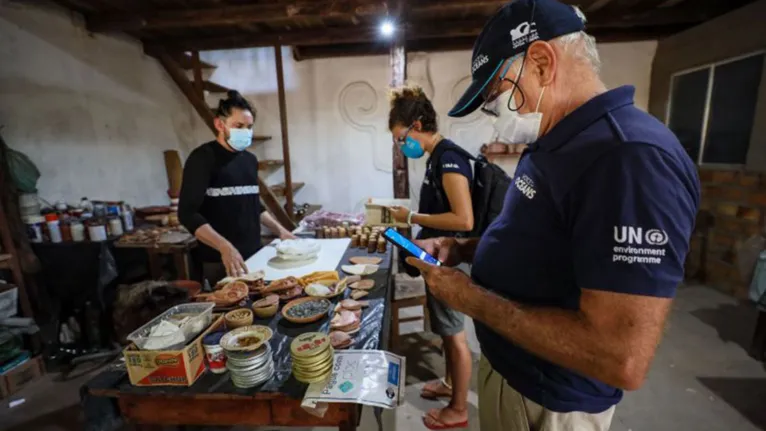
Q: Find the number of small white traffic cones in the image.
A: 0